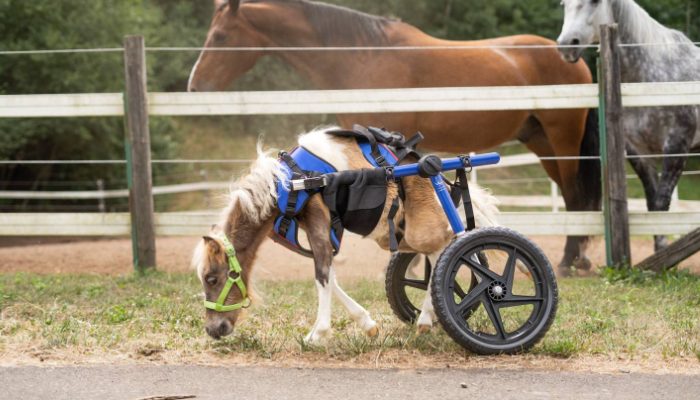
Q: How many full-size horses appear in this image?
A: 2